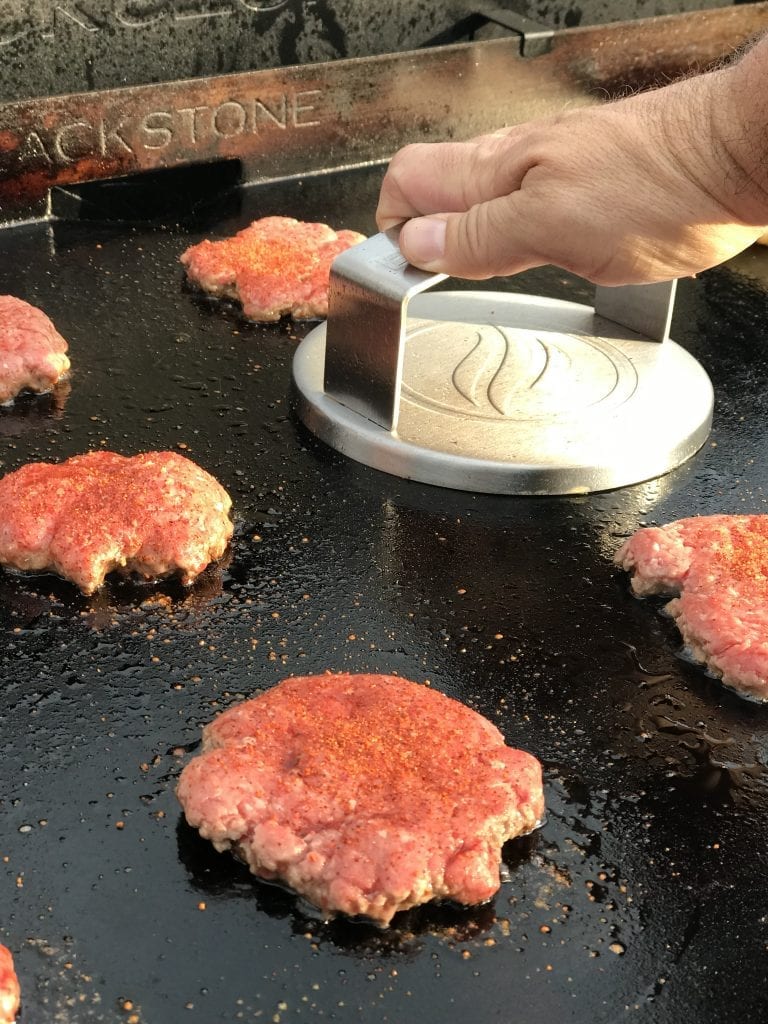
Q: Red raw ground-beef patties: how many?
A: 6